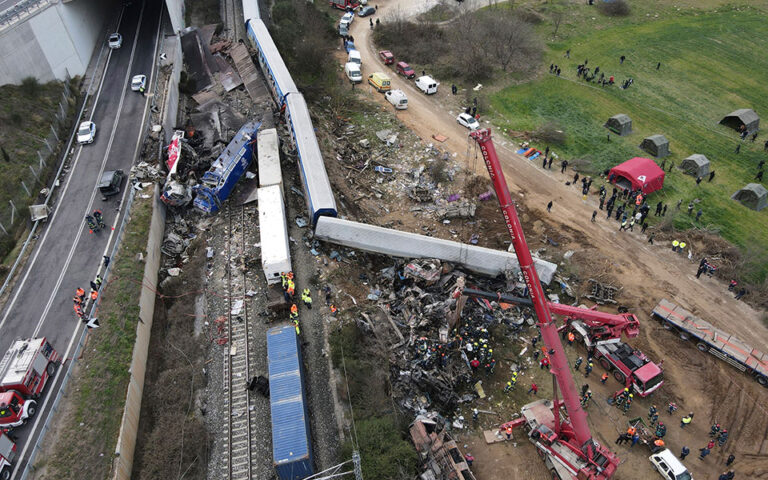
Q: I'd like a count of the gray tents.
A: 5